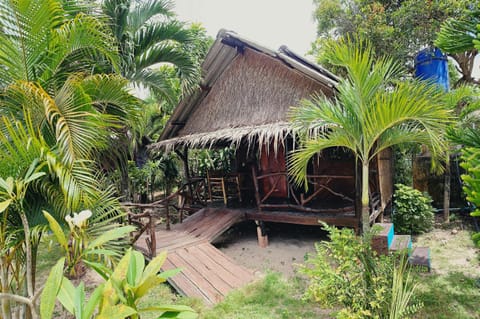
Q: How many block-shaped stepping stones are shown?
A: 3